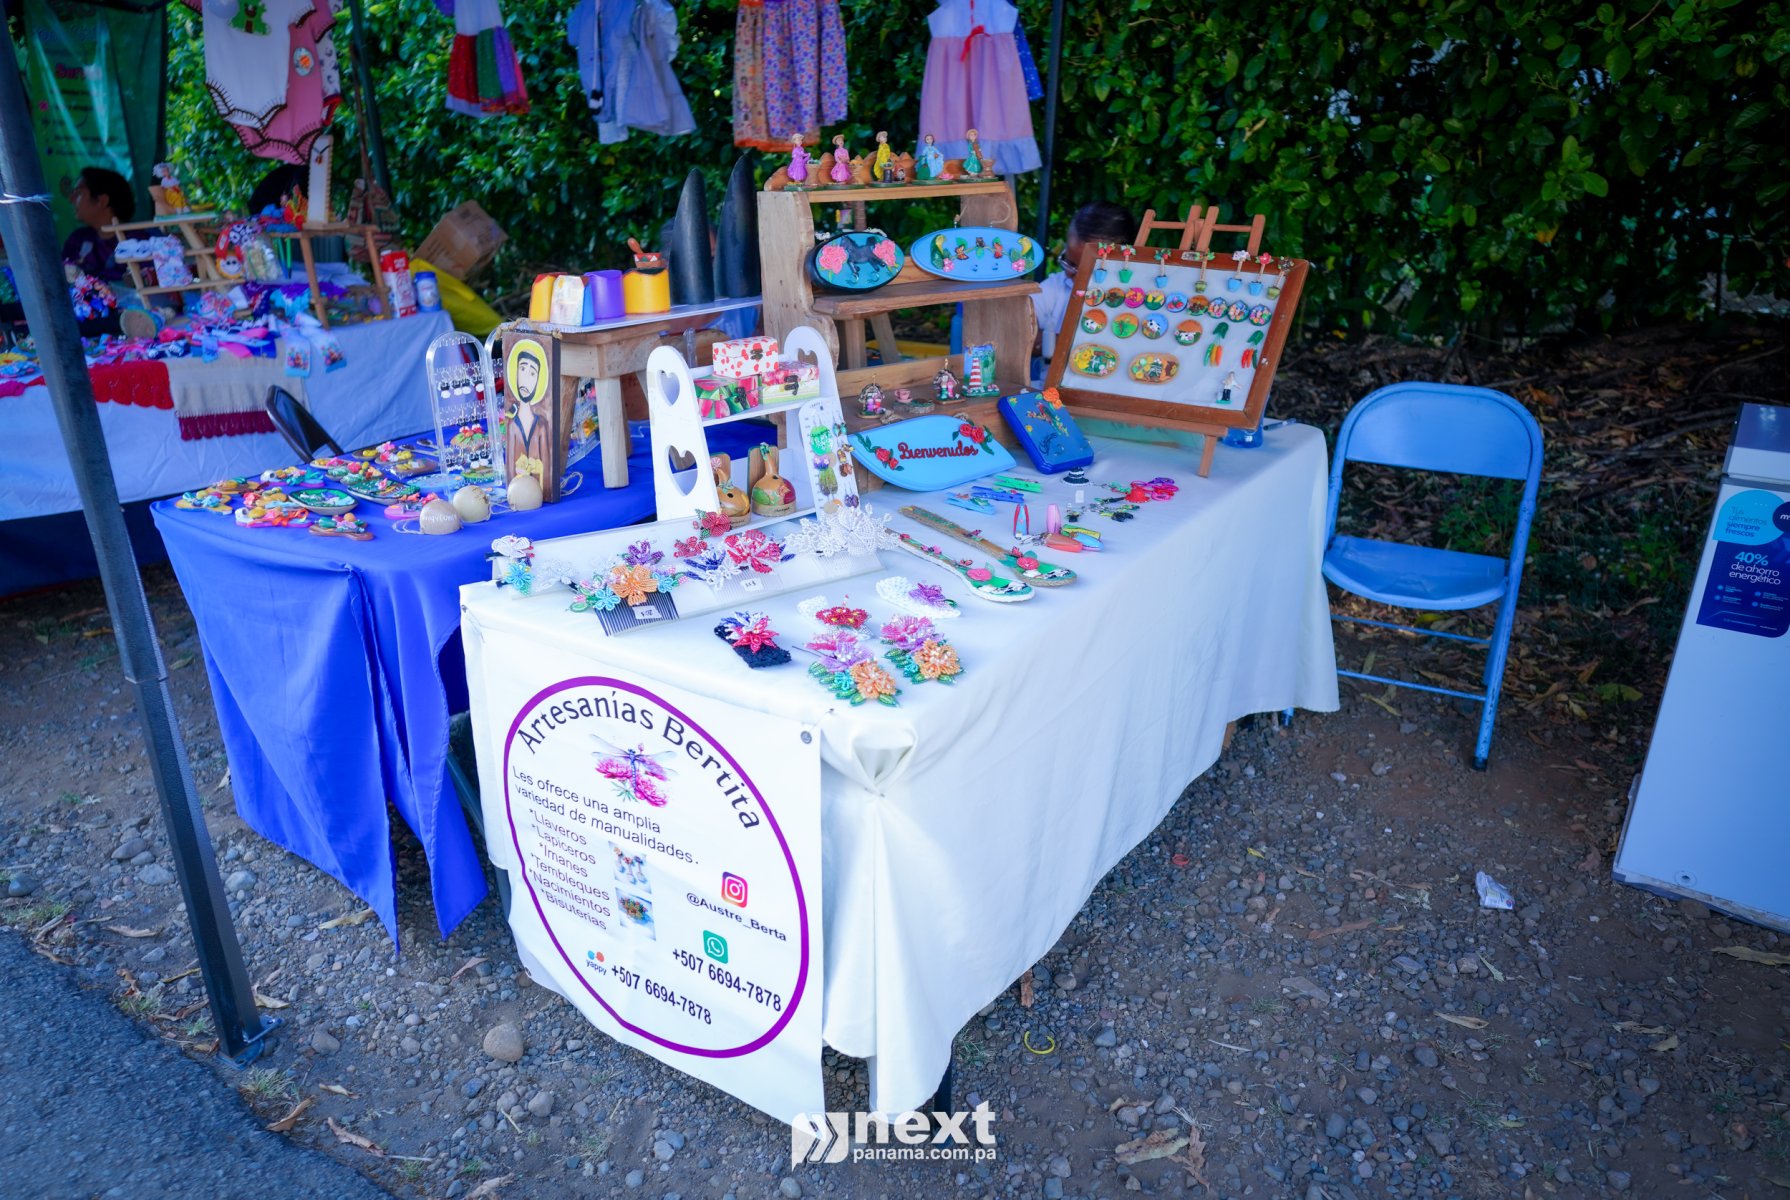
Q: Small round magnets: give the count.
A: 13